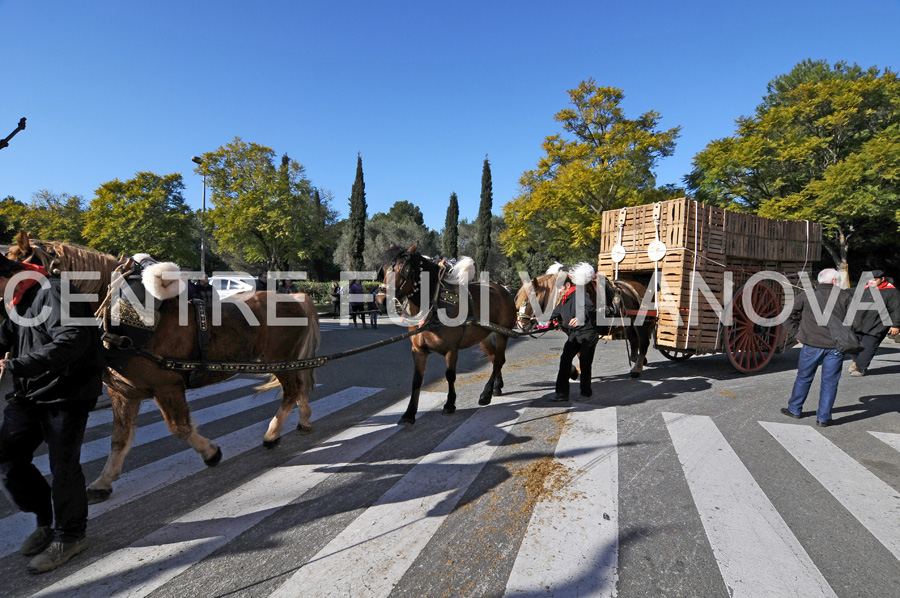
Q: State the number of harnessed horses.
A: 3